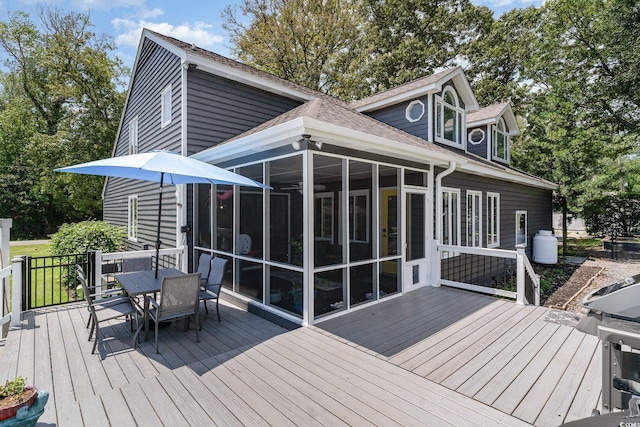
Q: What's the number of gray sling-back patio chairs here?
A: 6